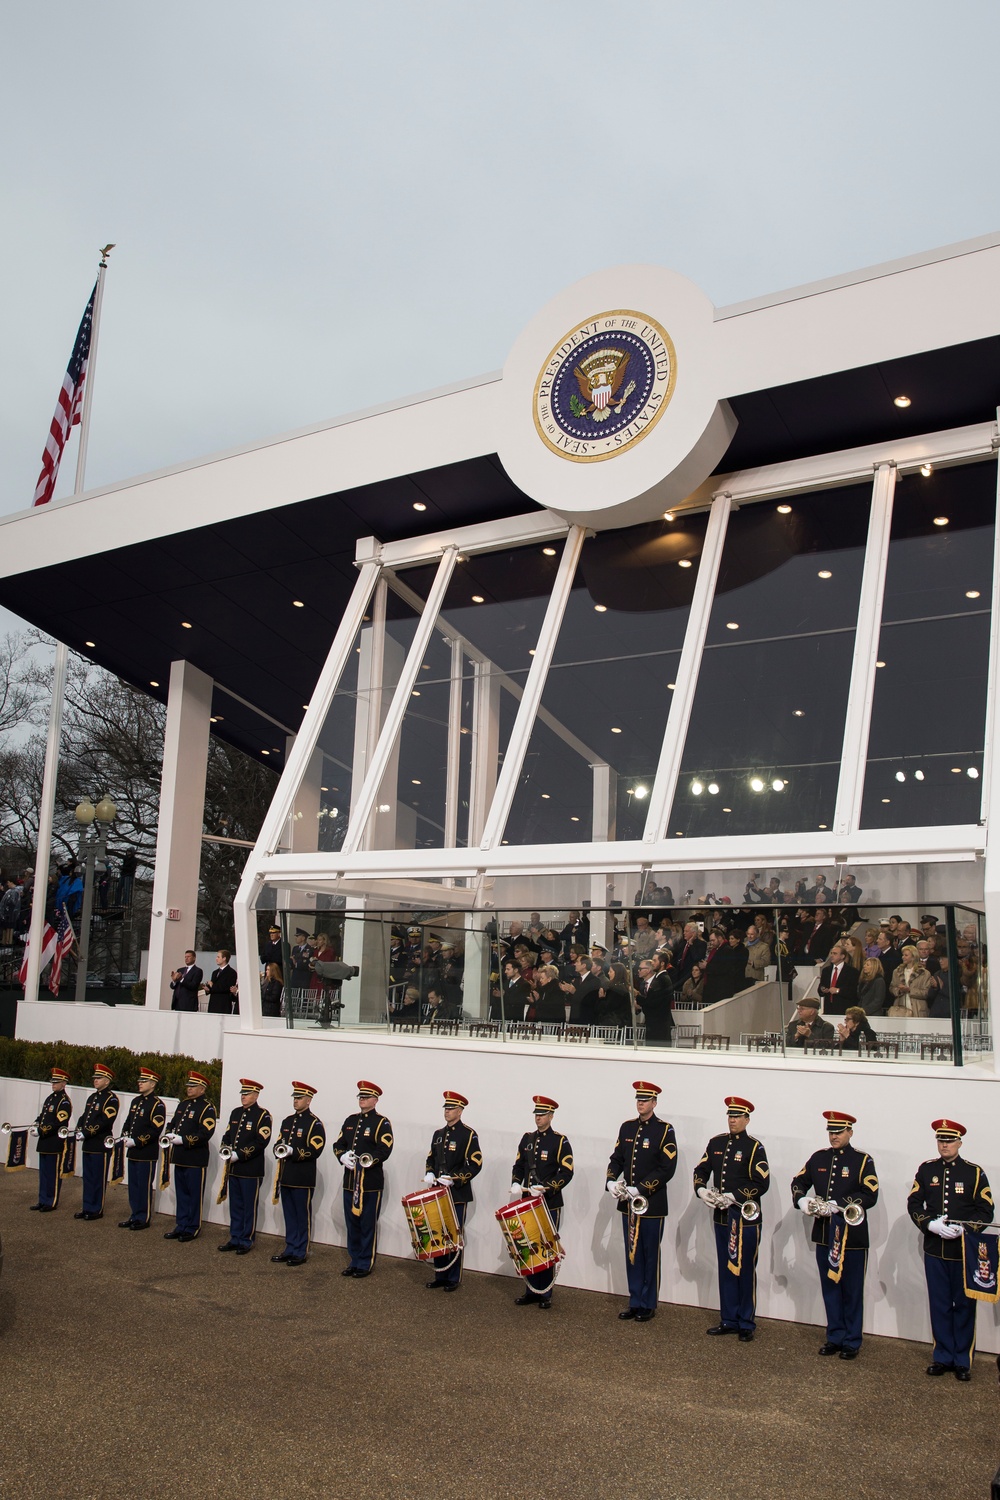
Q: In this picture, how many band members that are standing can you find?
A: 13